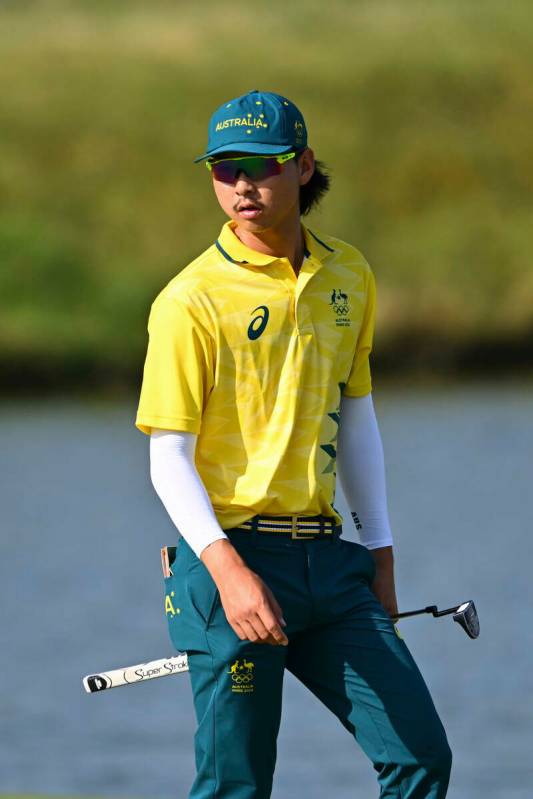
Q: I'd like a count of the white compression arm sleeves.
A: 2